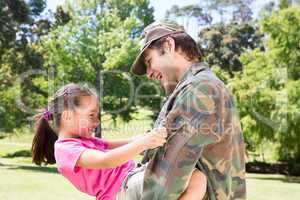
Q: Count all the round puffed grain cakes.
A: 0